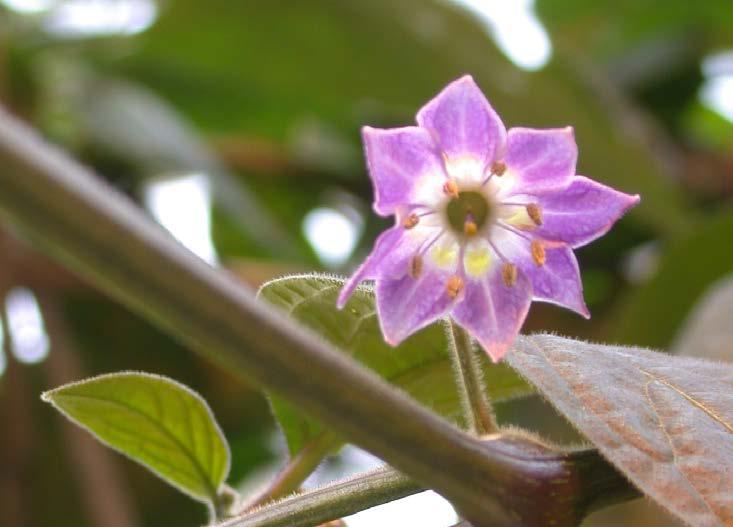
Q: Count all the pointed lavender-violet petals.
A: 8